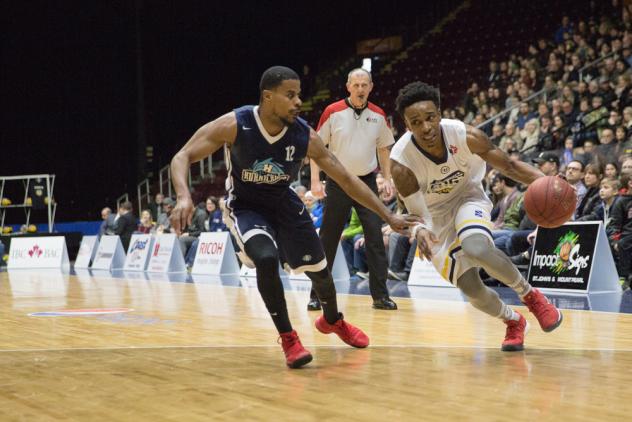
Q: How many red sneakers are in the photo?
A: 4